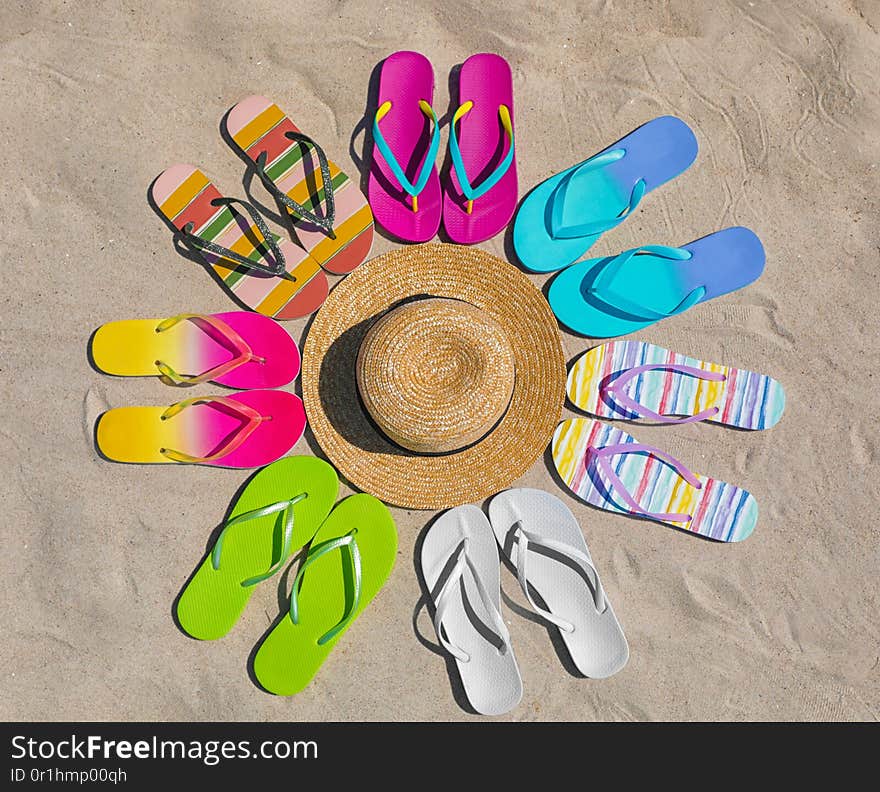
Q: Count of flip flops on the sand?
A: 14